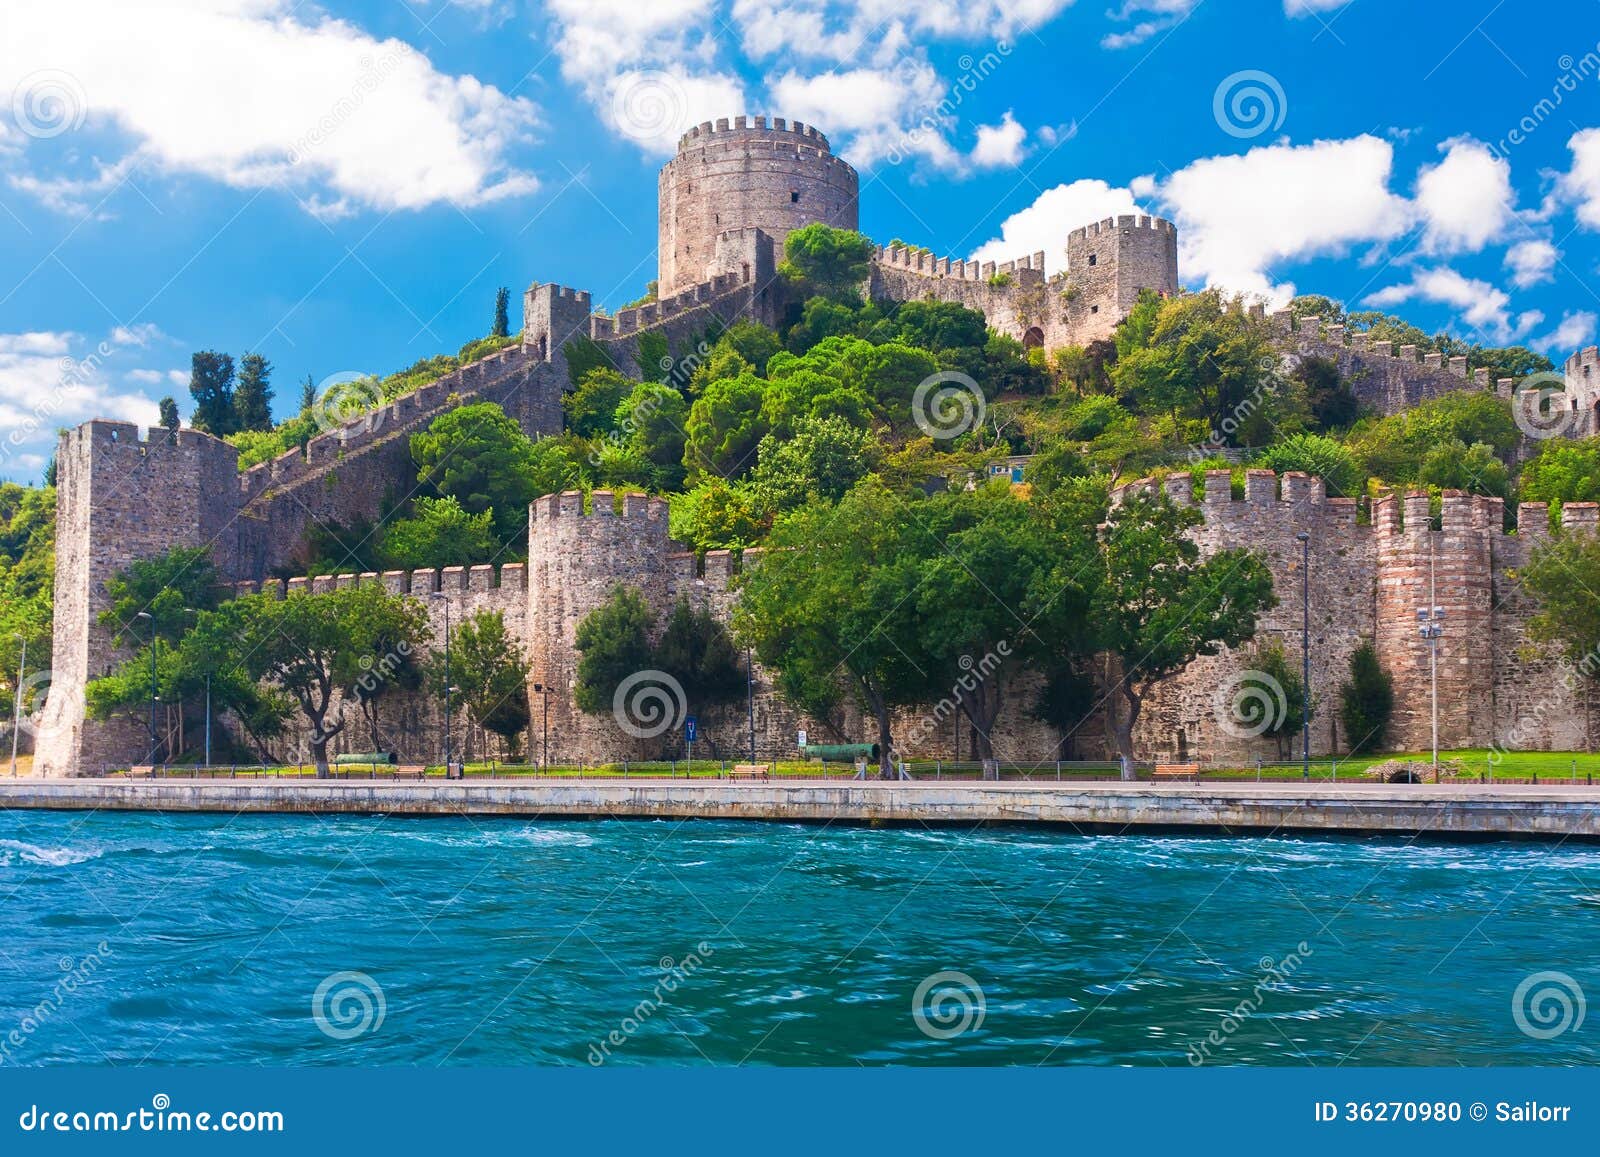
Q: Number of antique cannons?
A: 2